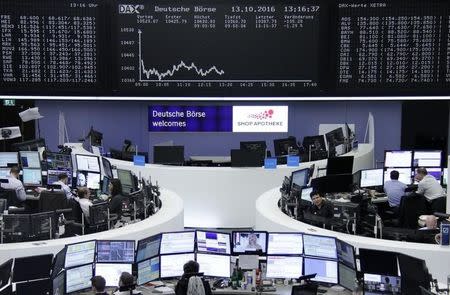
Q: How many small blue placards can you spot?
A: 3